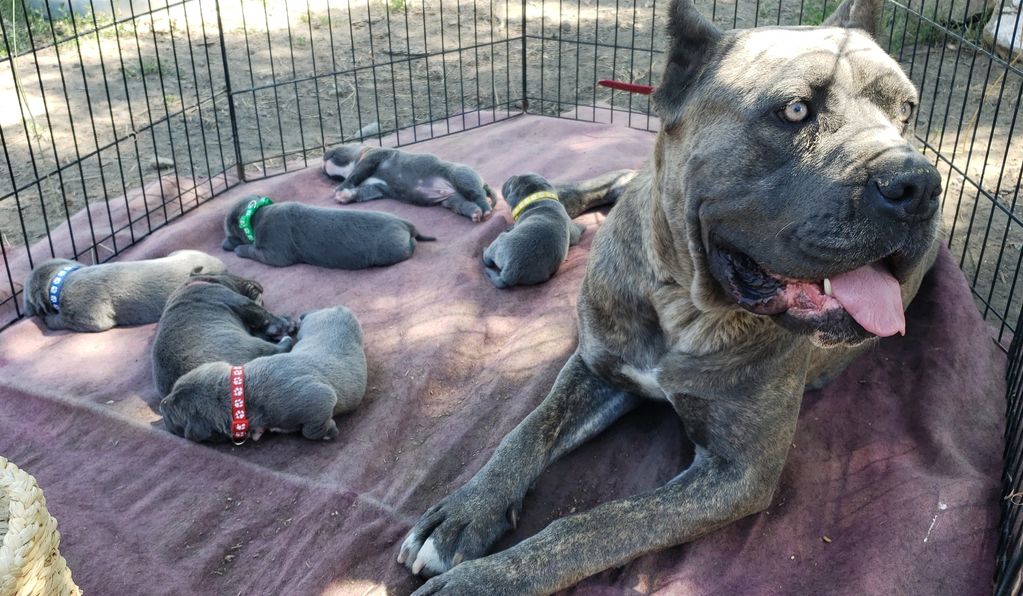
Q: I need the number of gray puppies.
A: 6